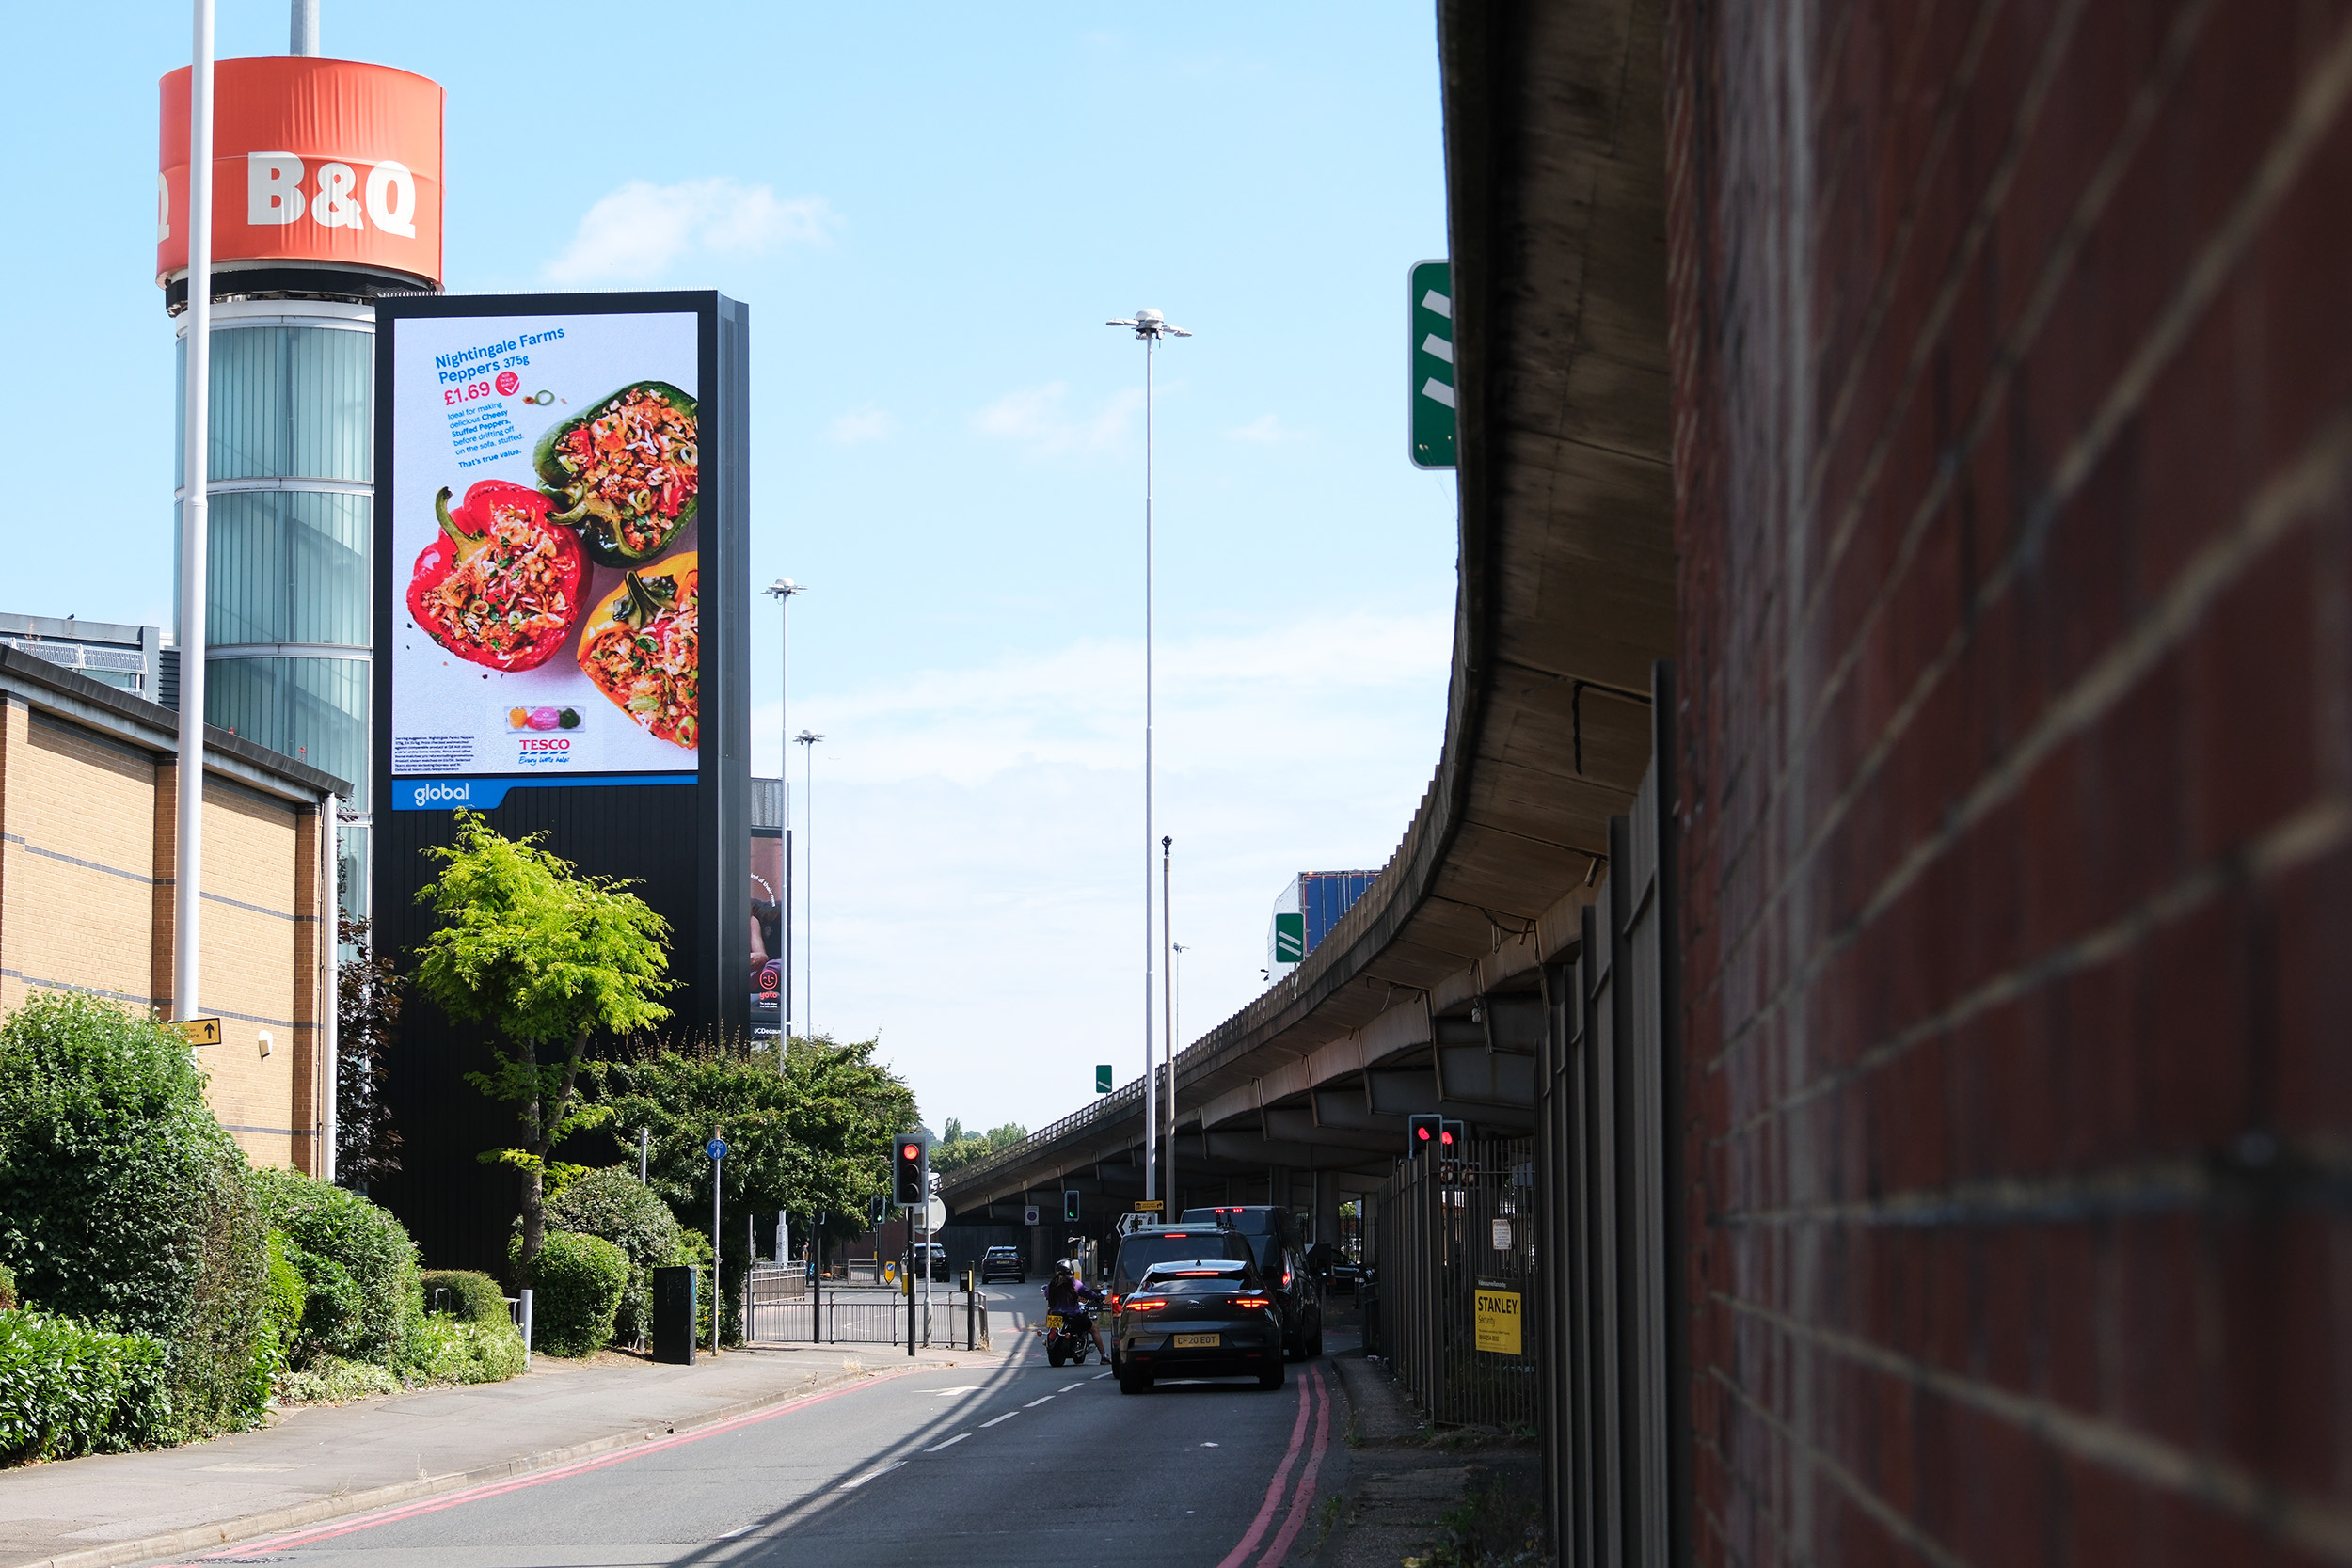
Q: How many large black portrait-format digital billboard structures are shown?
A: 1